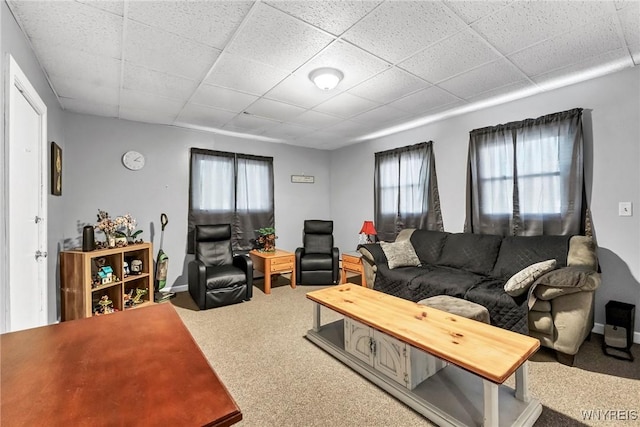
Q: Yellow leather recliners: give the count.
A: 0